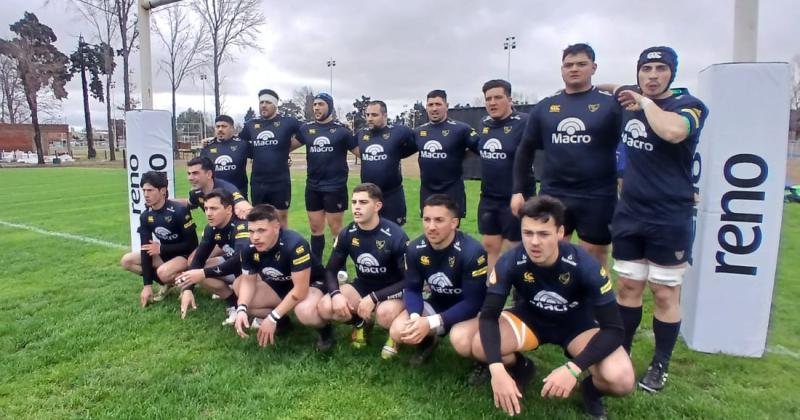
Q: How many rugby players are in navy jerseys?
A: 15